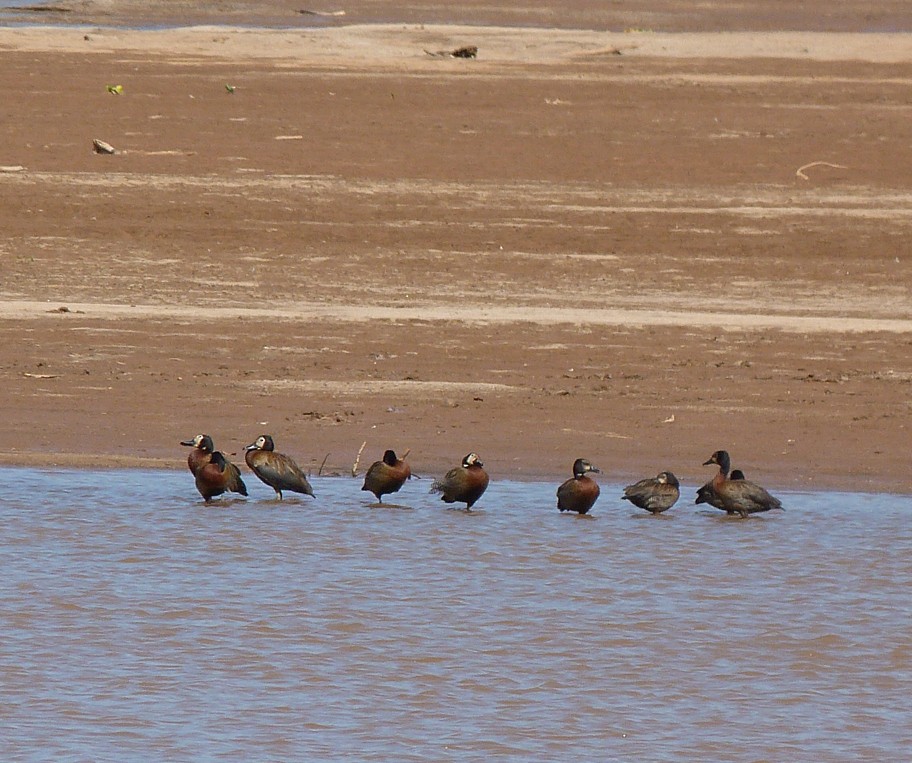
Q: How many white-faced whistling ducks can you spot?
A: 9